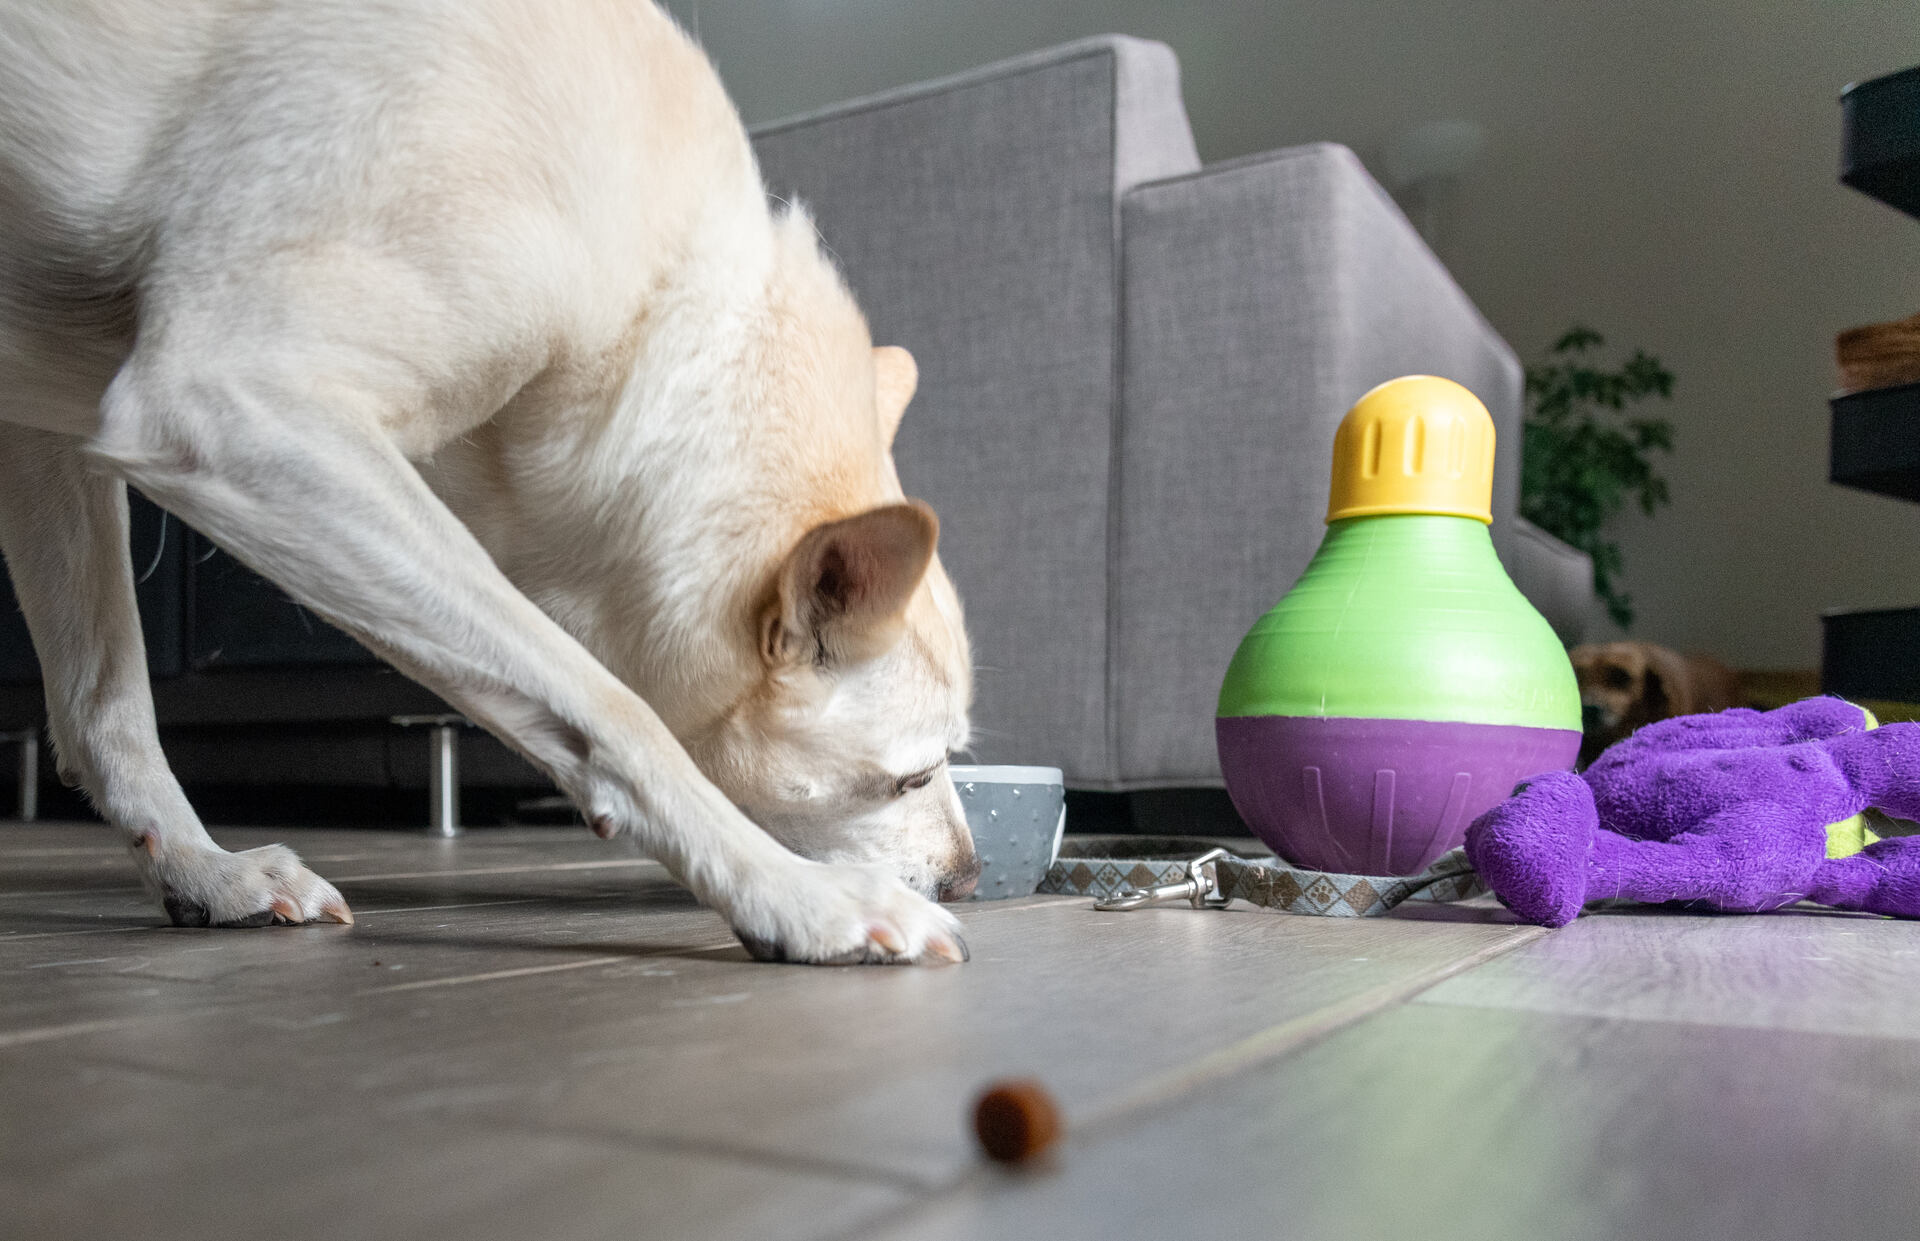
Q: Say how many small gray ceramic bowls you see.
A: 1